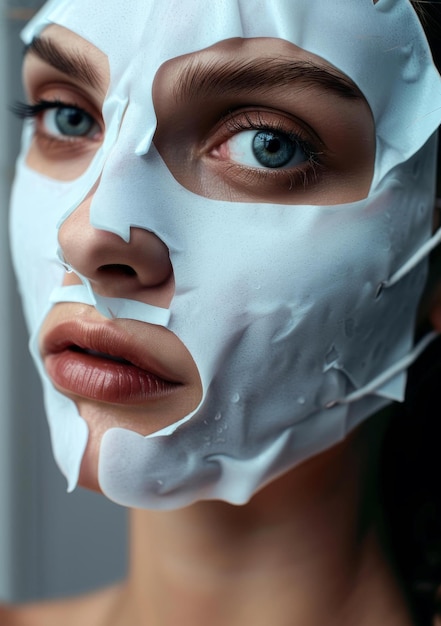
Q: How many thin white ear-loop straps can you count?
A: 2